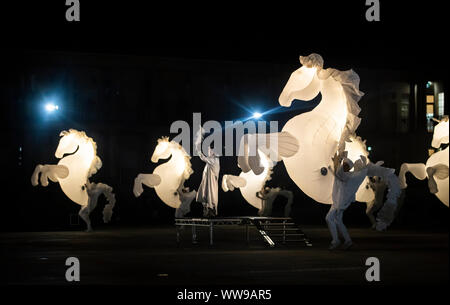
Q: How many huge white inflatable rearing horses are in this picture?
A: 6